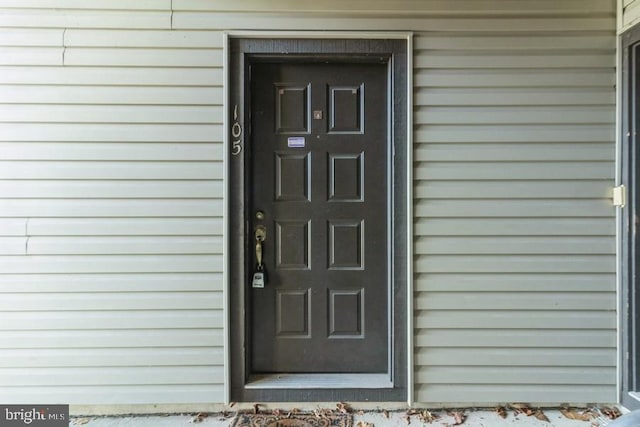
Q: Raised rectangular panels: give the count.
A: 8